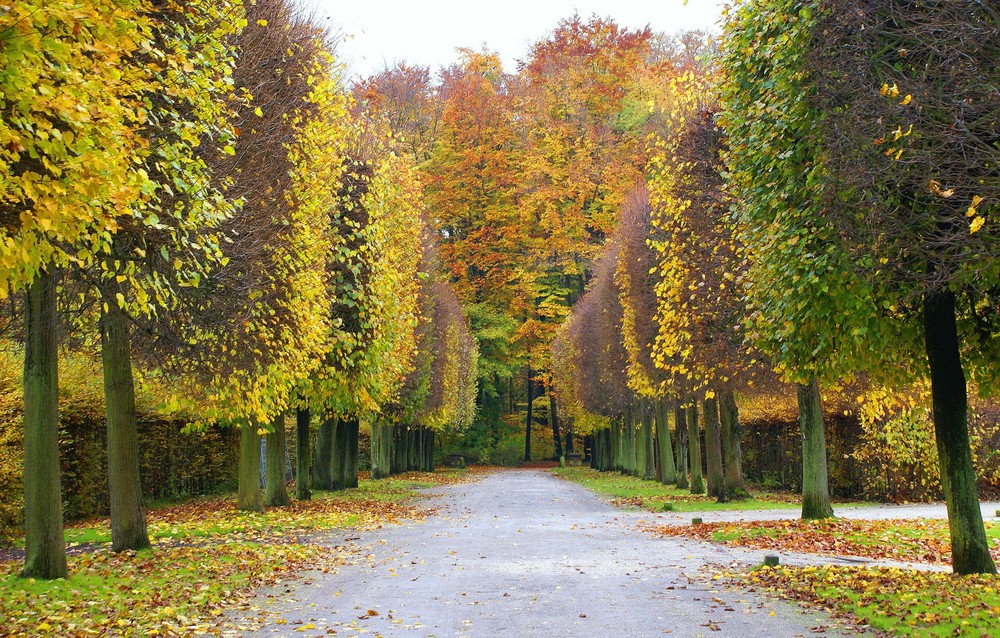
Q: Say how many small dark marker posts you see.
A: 3